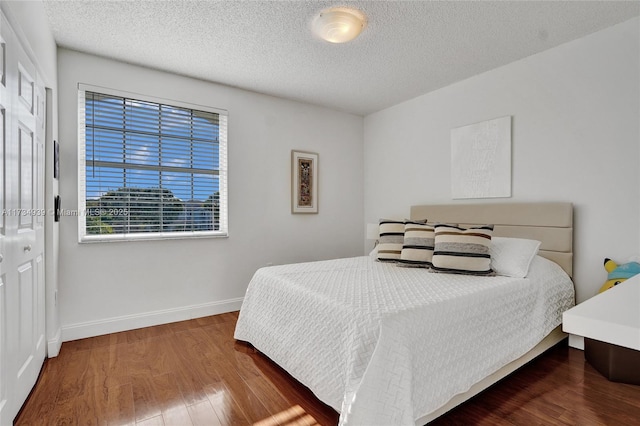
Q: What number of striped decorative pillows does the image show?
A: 3